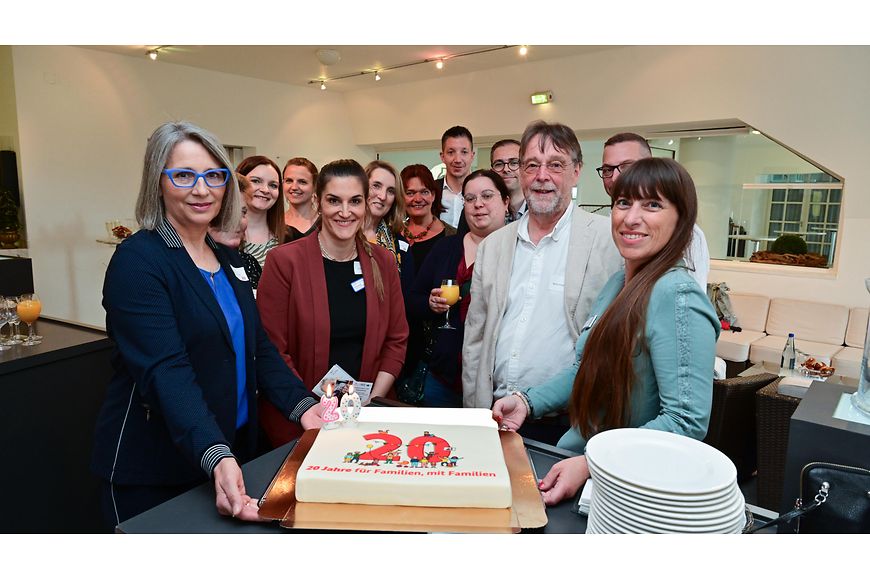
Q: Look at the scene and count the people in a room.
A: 13